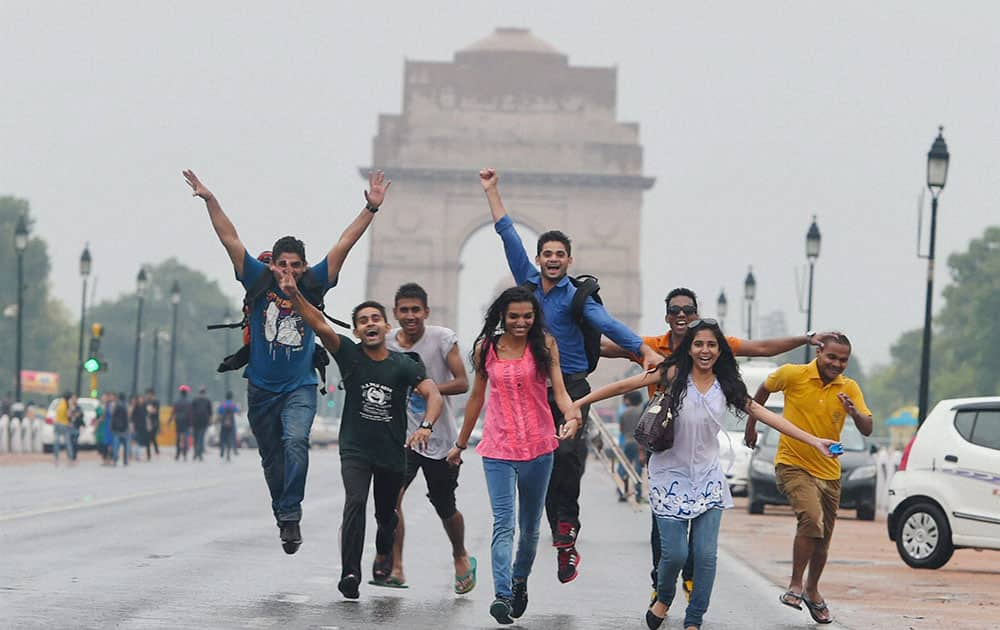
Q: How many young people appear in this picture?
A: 8